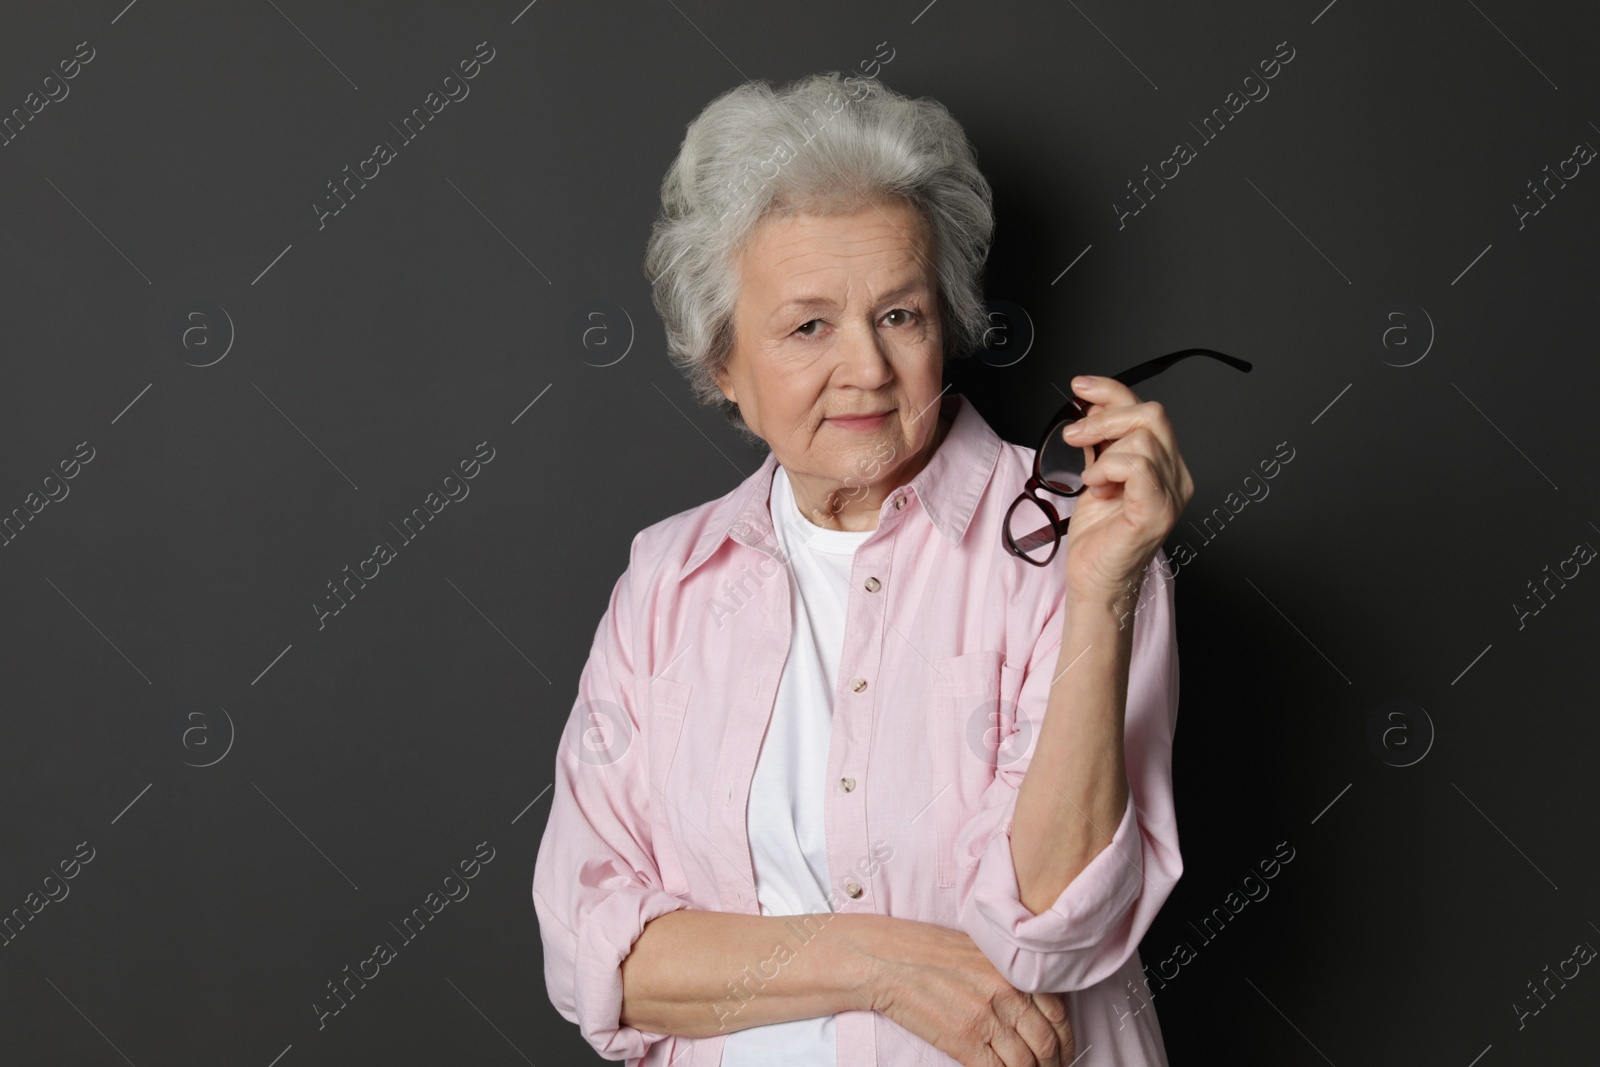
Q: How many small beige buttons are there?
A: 5